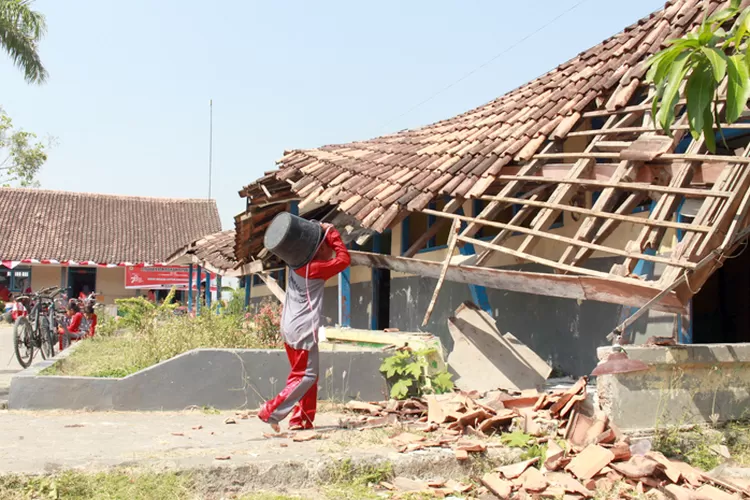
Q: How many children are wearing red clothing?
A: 3